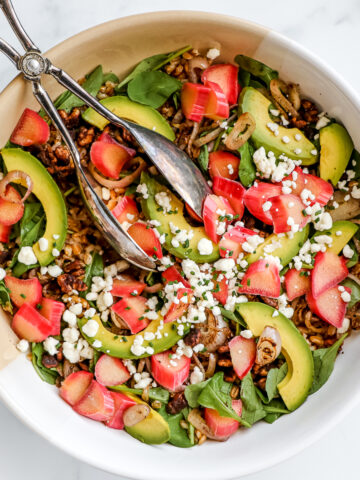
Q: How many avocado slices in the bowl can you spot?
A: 10